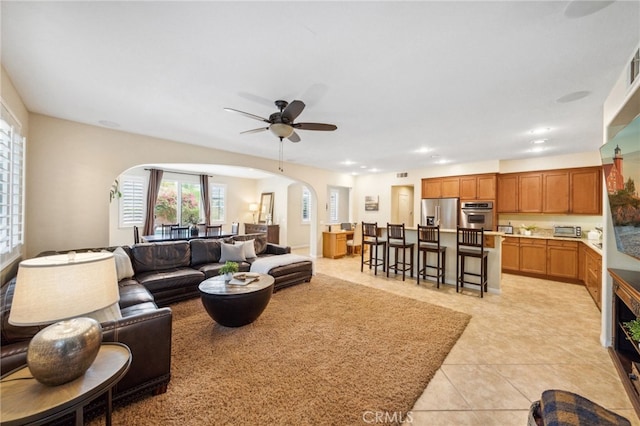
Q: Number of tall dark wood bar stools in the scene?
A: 4